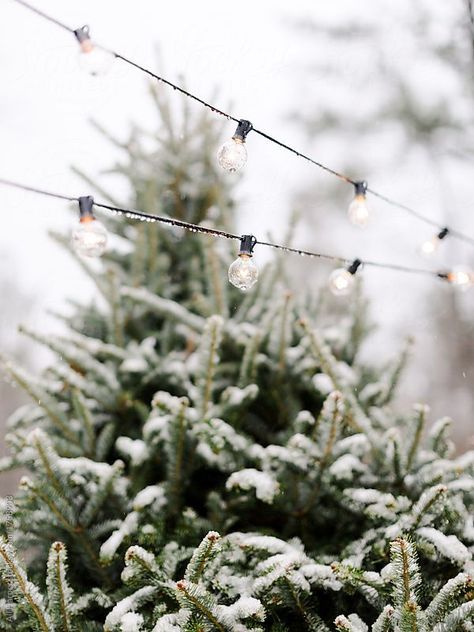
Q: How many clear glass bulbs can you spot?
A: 8